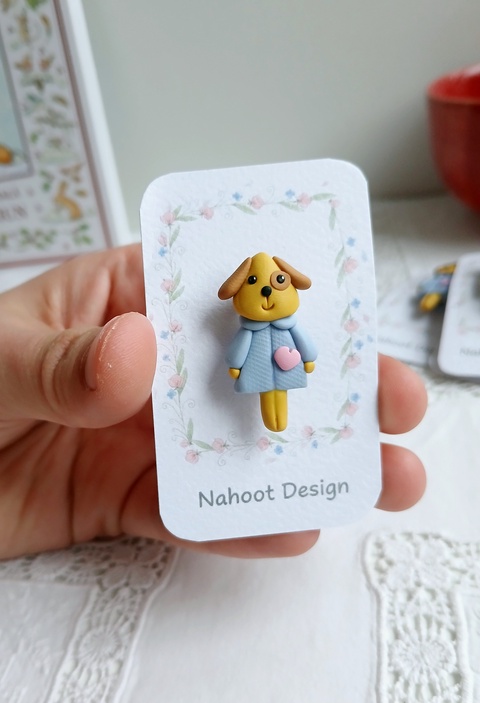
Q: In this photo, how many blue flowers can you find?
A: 12